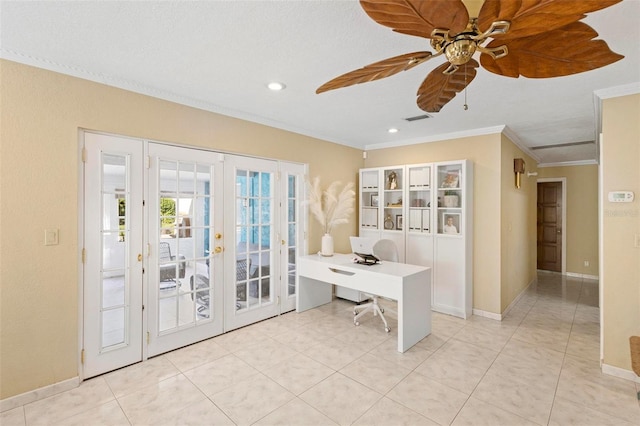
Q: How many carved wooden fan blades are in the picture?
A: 5